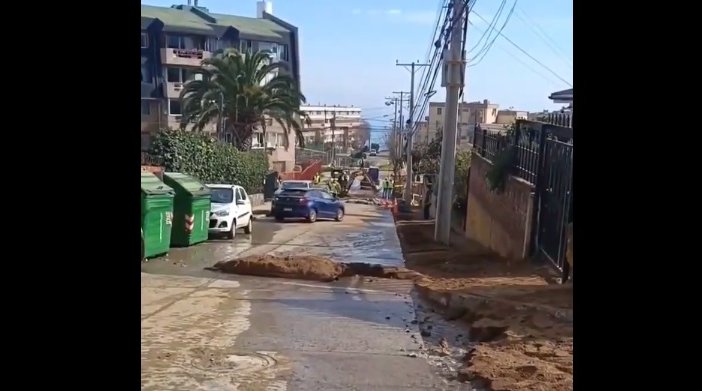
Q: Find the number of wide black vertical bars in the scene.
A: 2